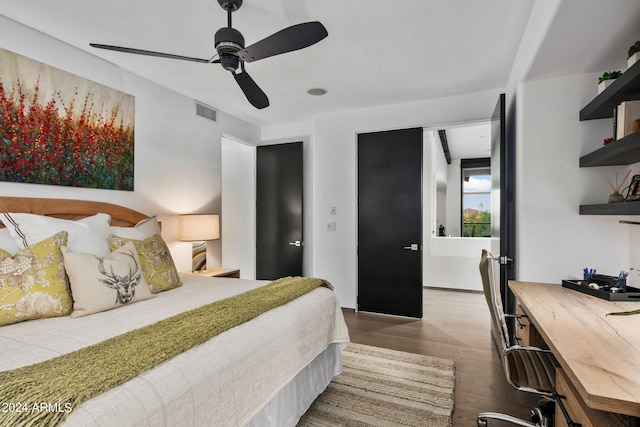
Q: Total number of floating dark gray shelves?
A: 3